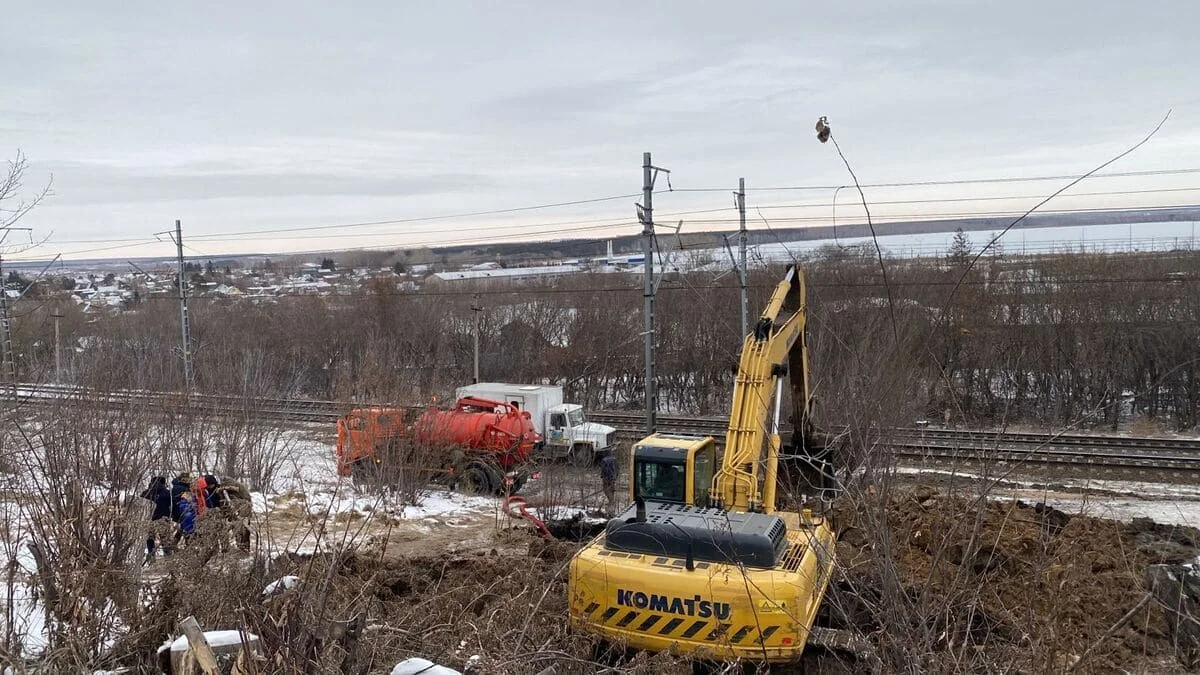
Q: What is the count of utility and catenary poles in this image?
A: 6